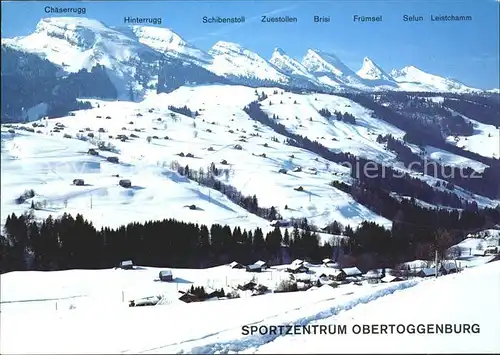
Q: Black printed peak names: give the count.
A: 8